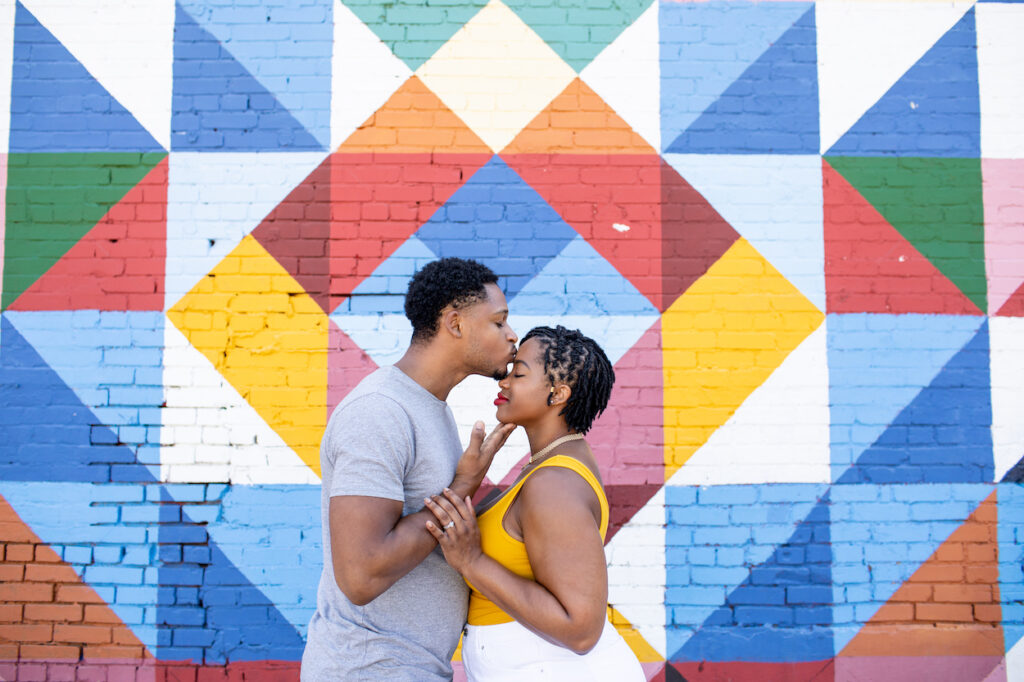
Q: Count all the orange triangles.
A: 4